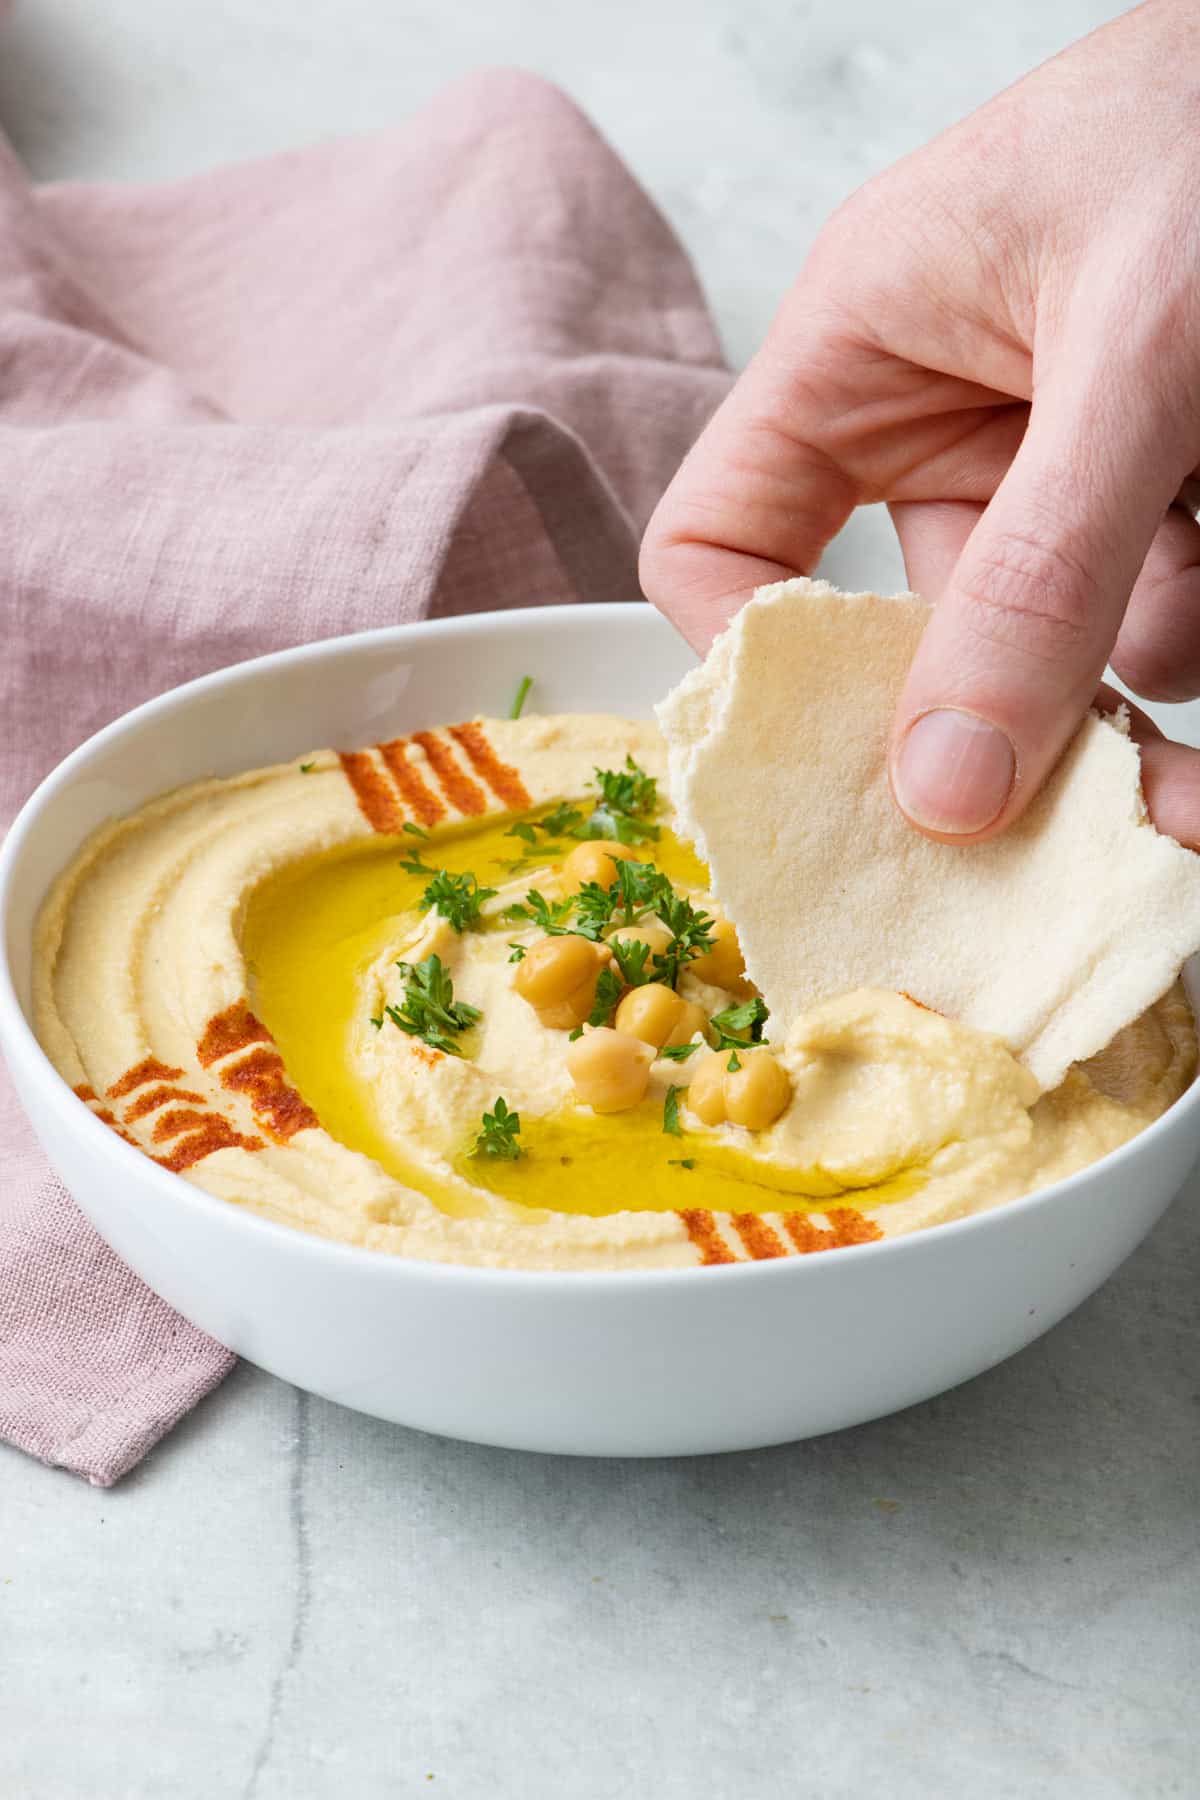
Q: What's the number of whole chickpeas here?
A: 7